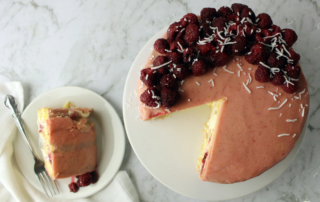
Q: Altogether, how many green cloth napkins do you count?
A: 0